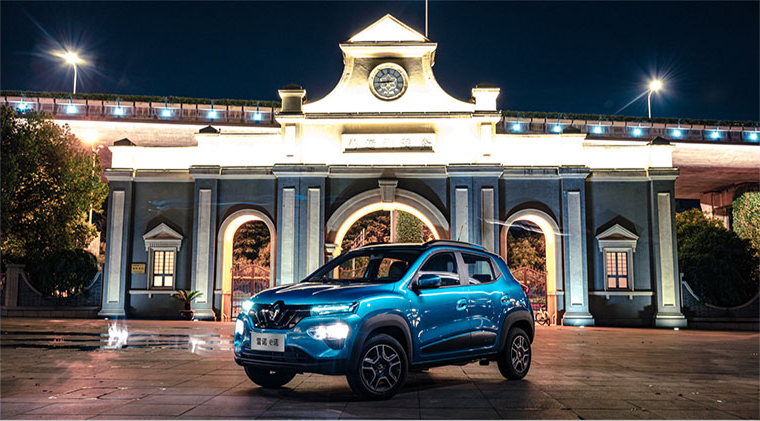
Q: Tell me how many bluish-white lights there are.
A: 13